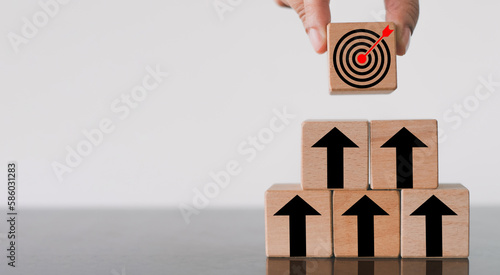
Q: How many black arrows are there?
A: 5